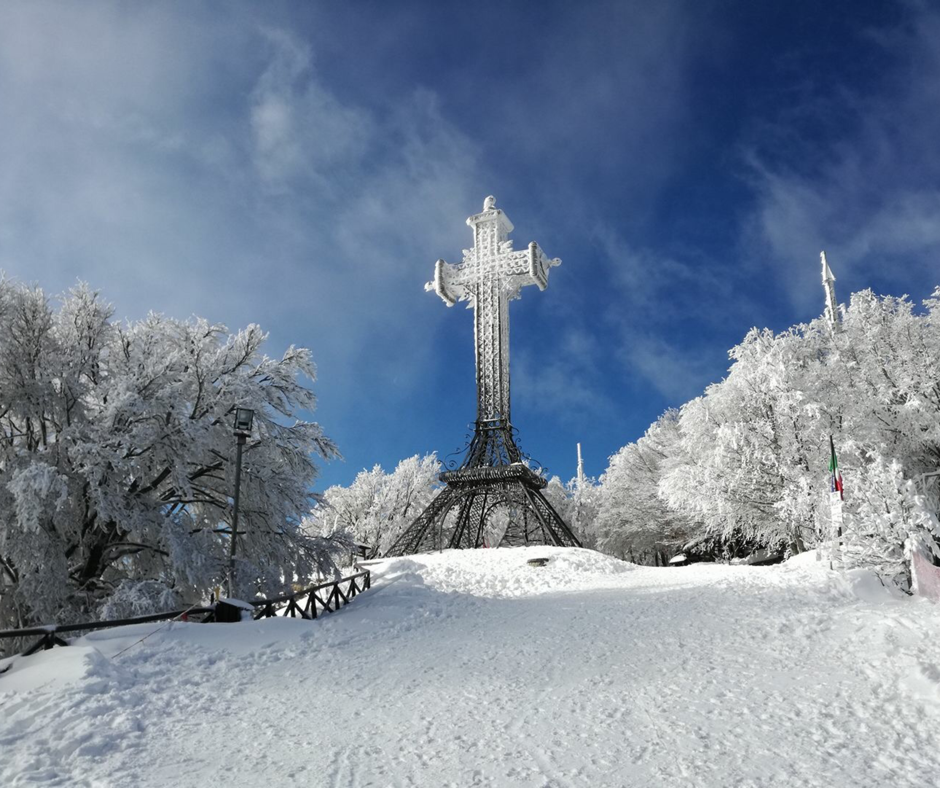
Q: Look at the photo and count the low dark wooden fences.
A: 1